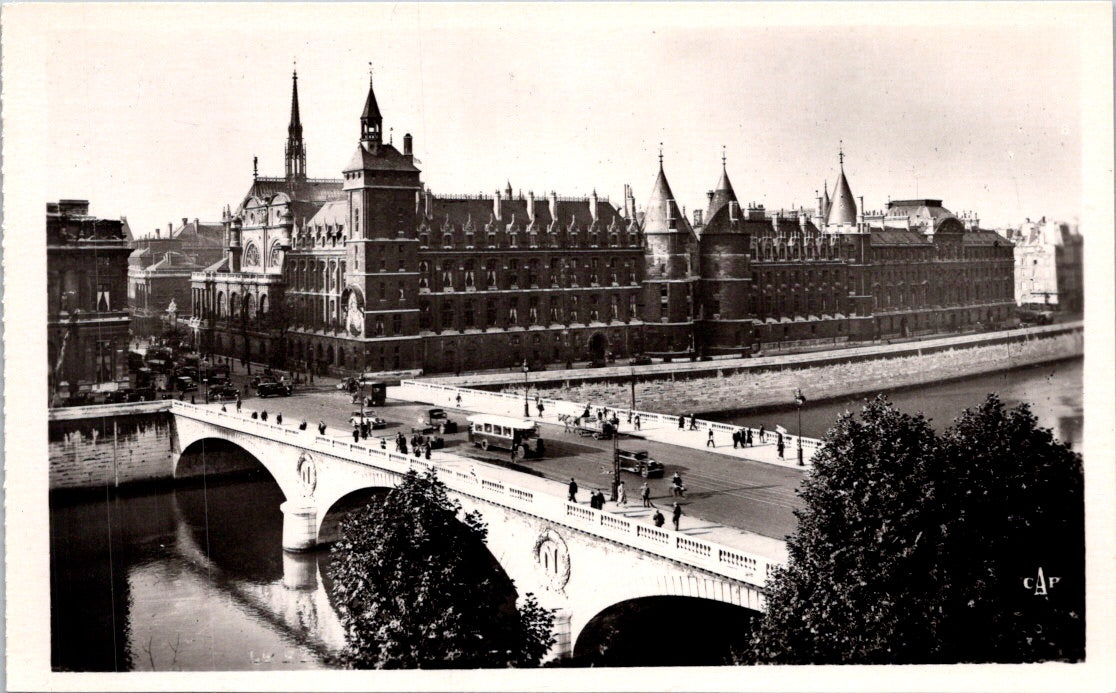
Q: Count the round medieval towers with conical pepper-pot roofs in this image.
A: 3